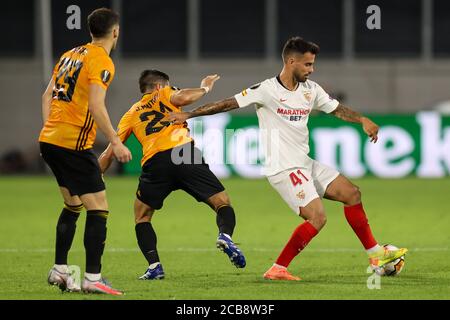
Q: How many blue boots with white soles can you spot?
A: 2